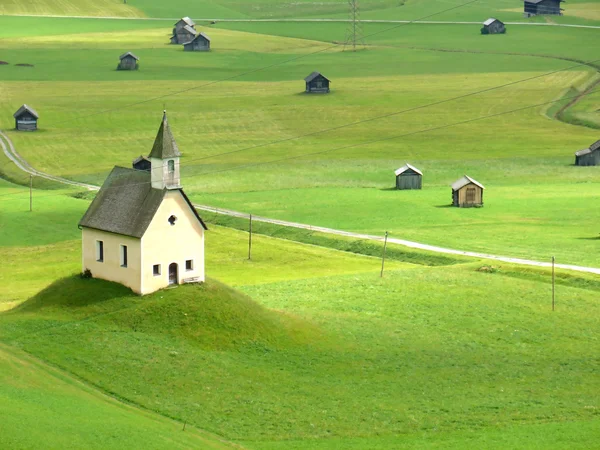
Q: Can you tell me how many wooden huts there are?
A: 12